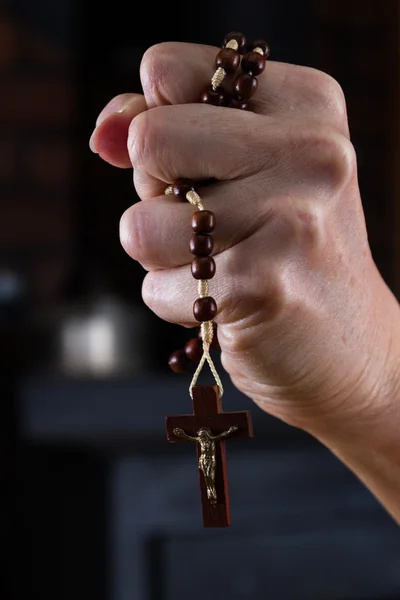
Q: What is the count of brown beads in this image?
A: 15